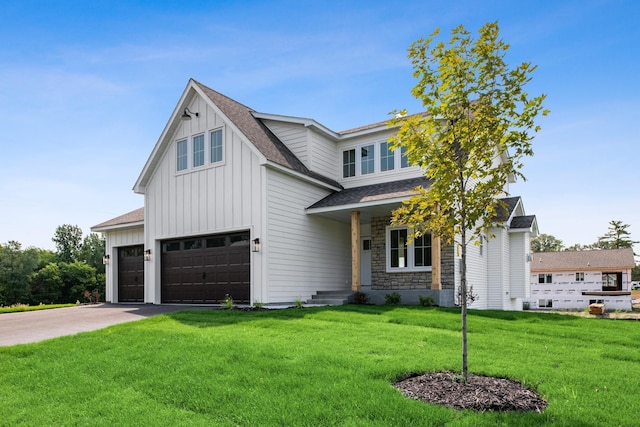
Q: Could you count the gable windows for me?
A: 3